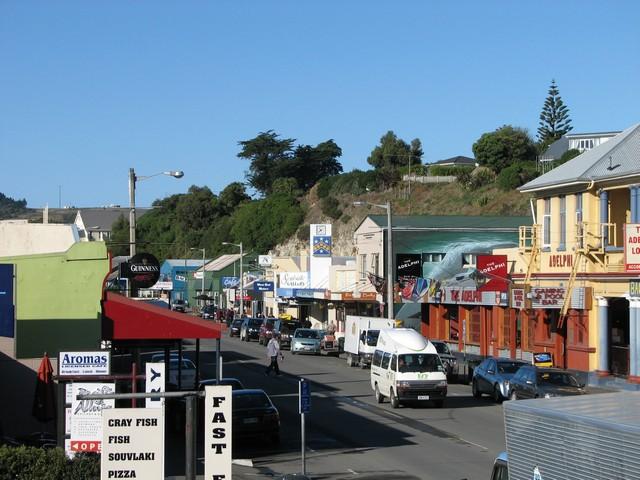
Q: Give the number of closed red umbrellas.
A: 1